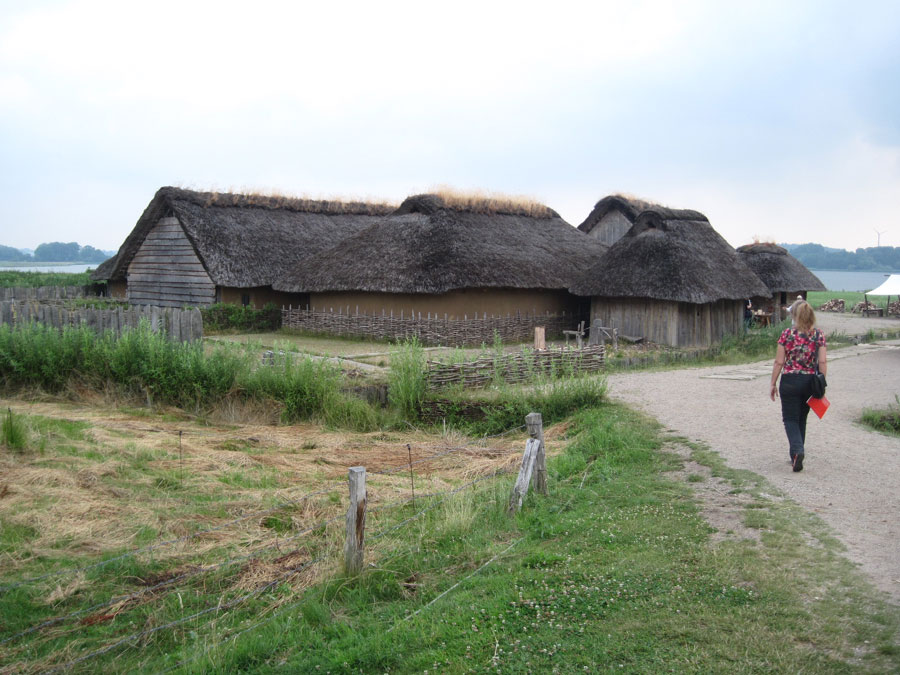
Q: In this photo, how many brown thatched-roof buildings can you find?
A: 5